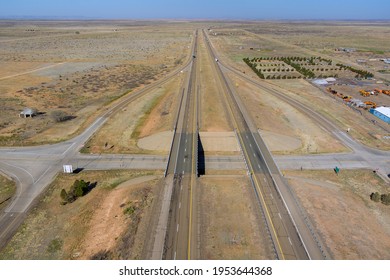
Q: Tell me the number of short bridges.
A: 2